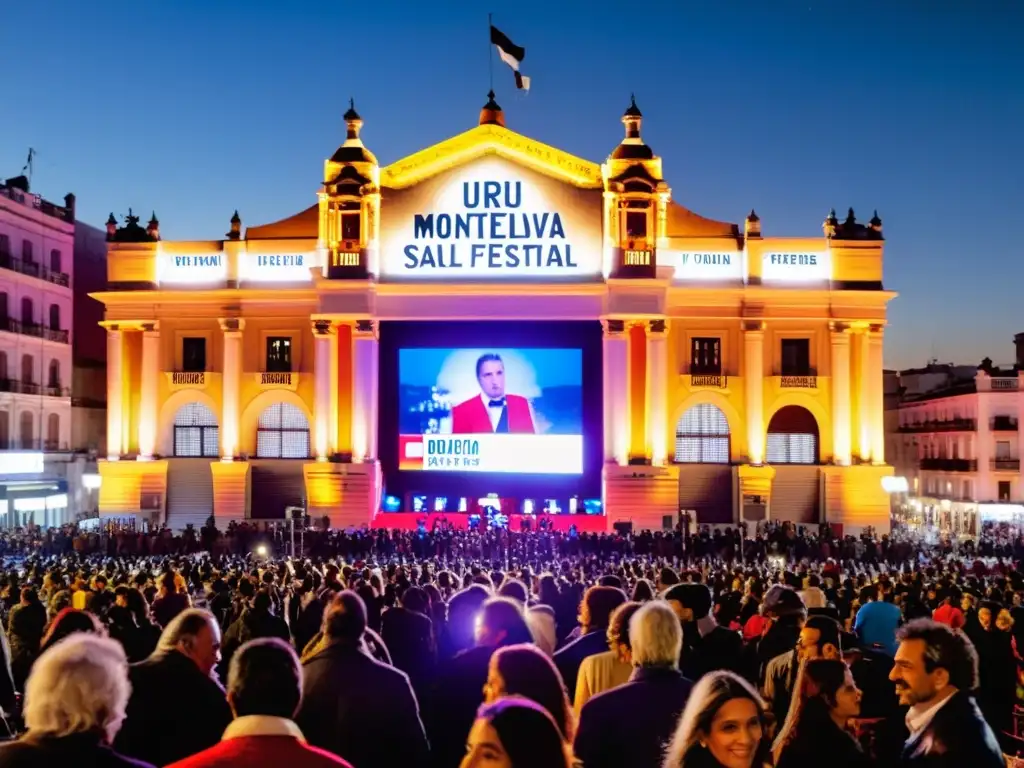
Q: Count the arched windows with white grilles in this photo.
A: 4